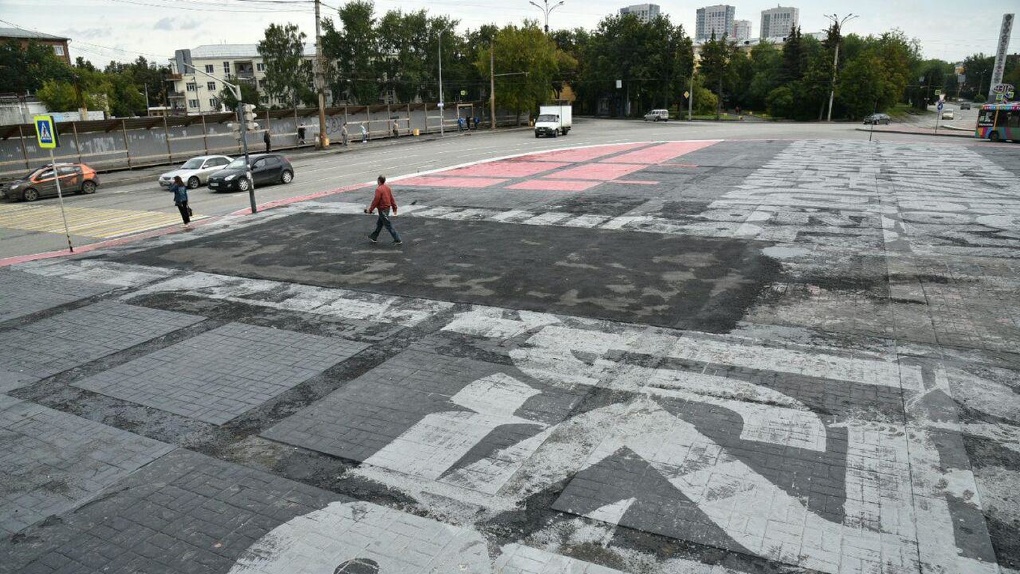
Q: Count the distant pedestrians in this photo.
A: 8